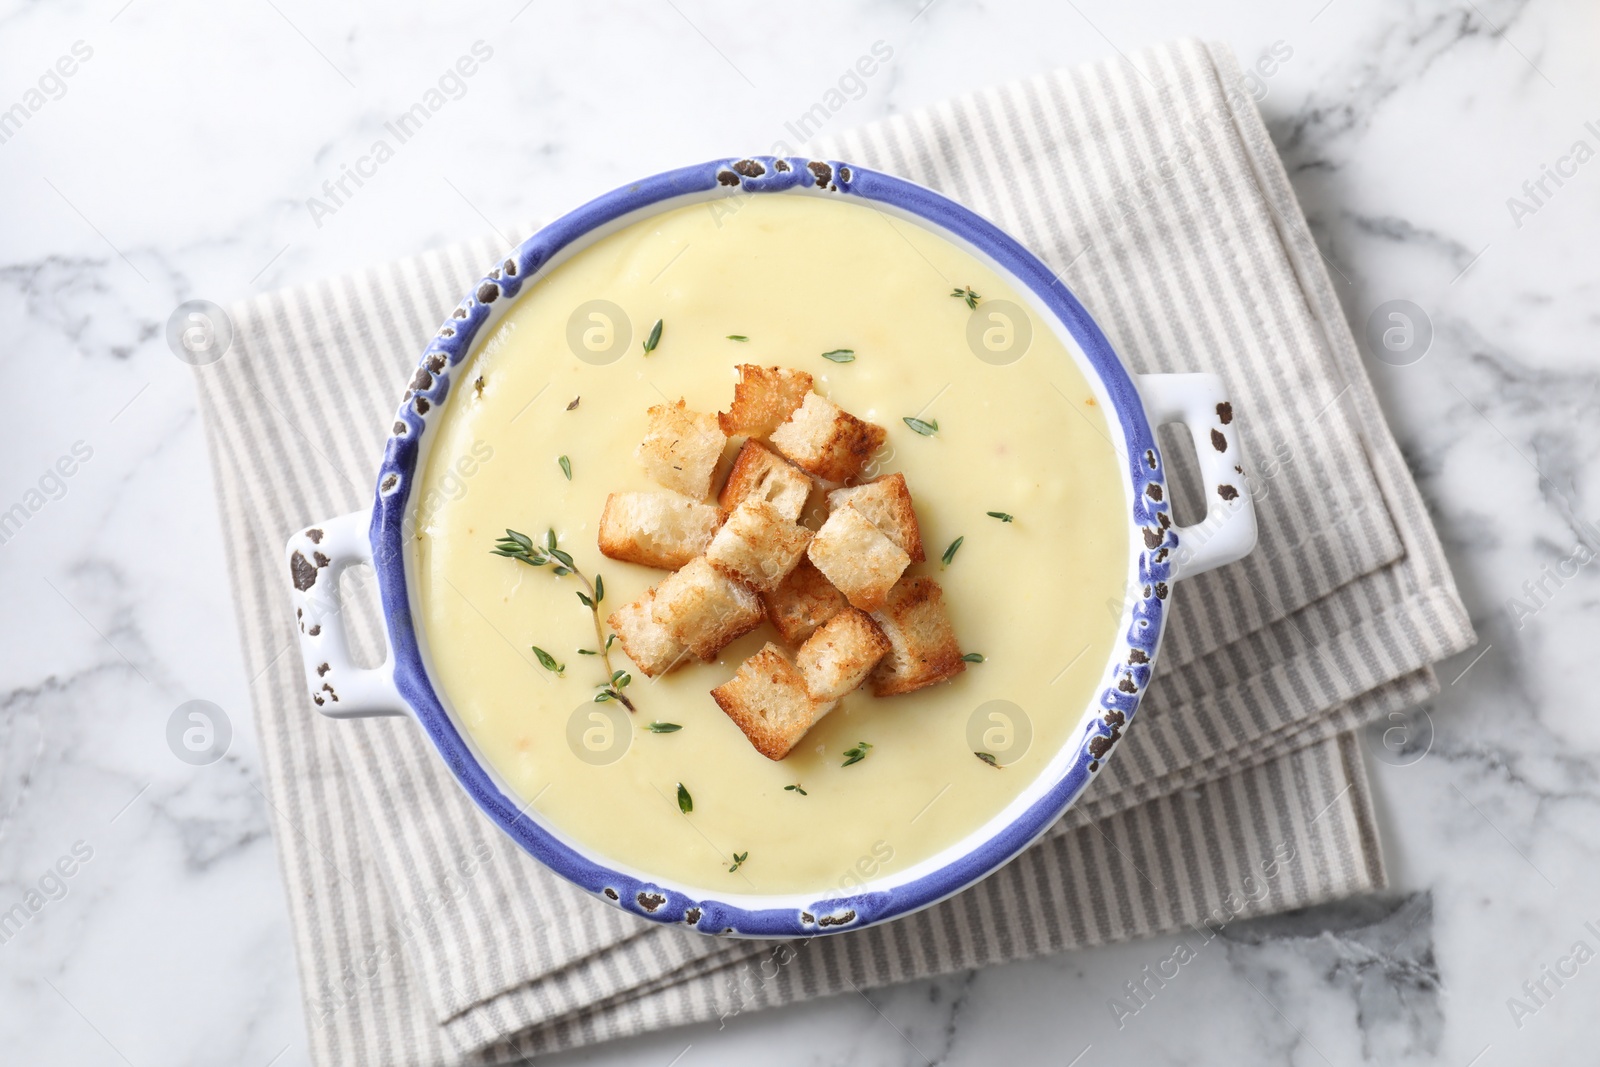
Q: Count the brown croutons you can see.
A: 14